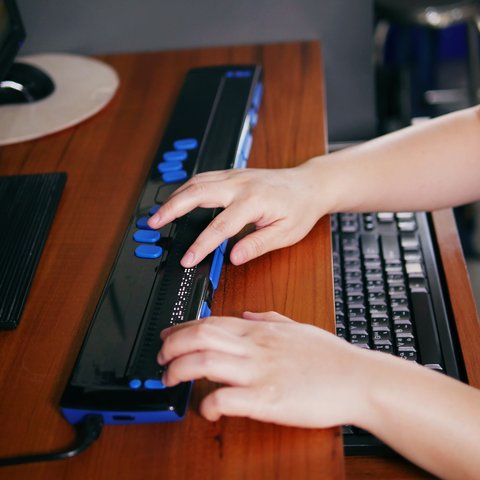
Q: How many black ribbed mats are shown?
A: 1